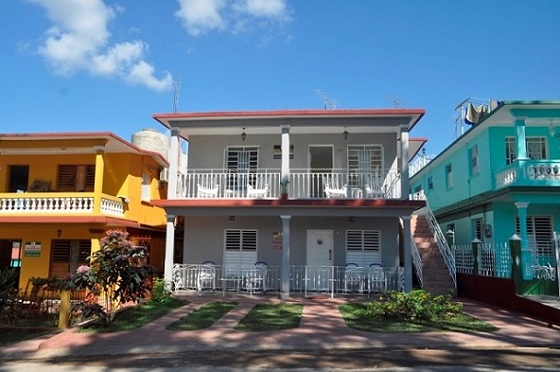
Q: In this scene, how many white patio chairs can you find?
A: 8